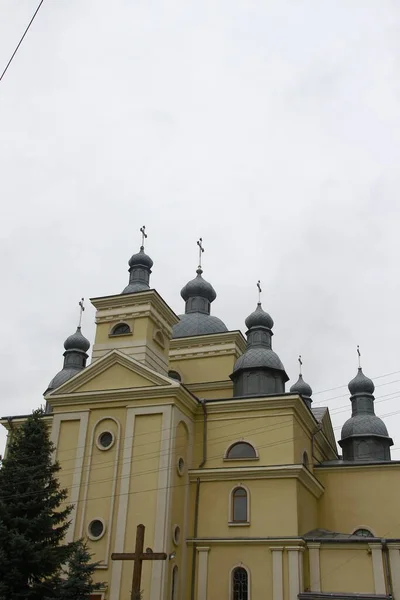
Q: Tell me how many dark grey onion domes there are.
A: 6